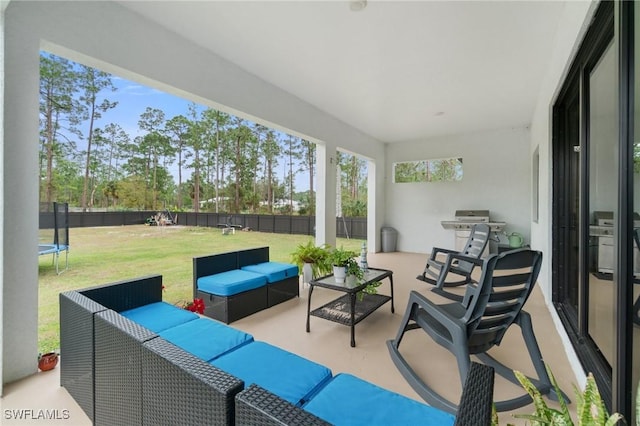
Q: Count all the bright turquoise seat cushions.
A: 6